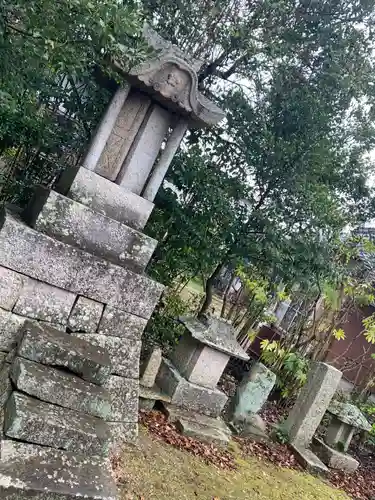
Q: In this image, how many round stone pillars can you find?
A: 2